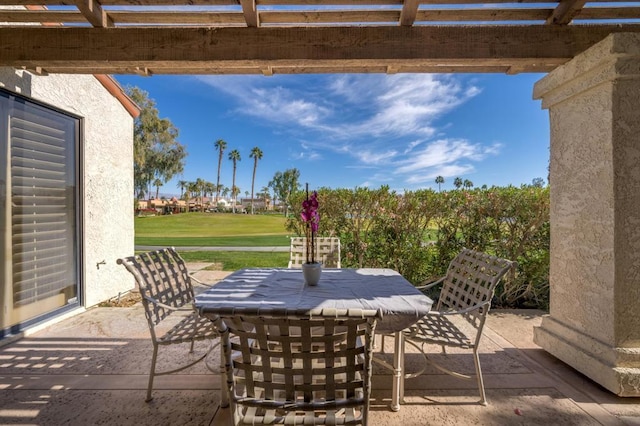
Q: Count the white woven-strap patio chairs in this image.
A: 4